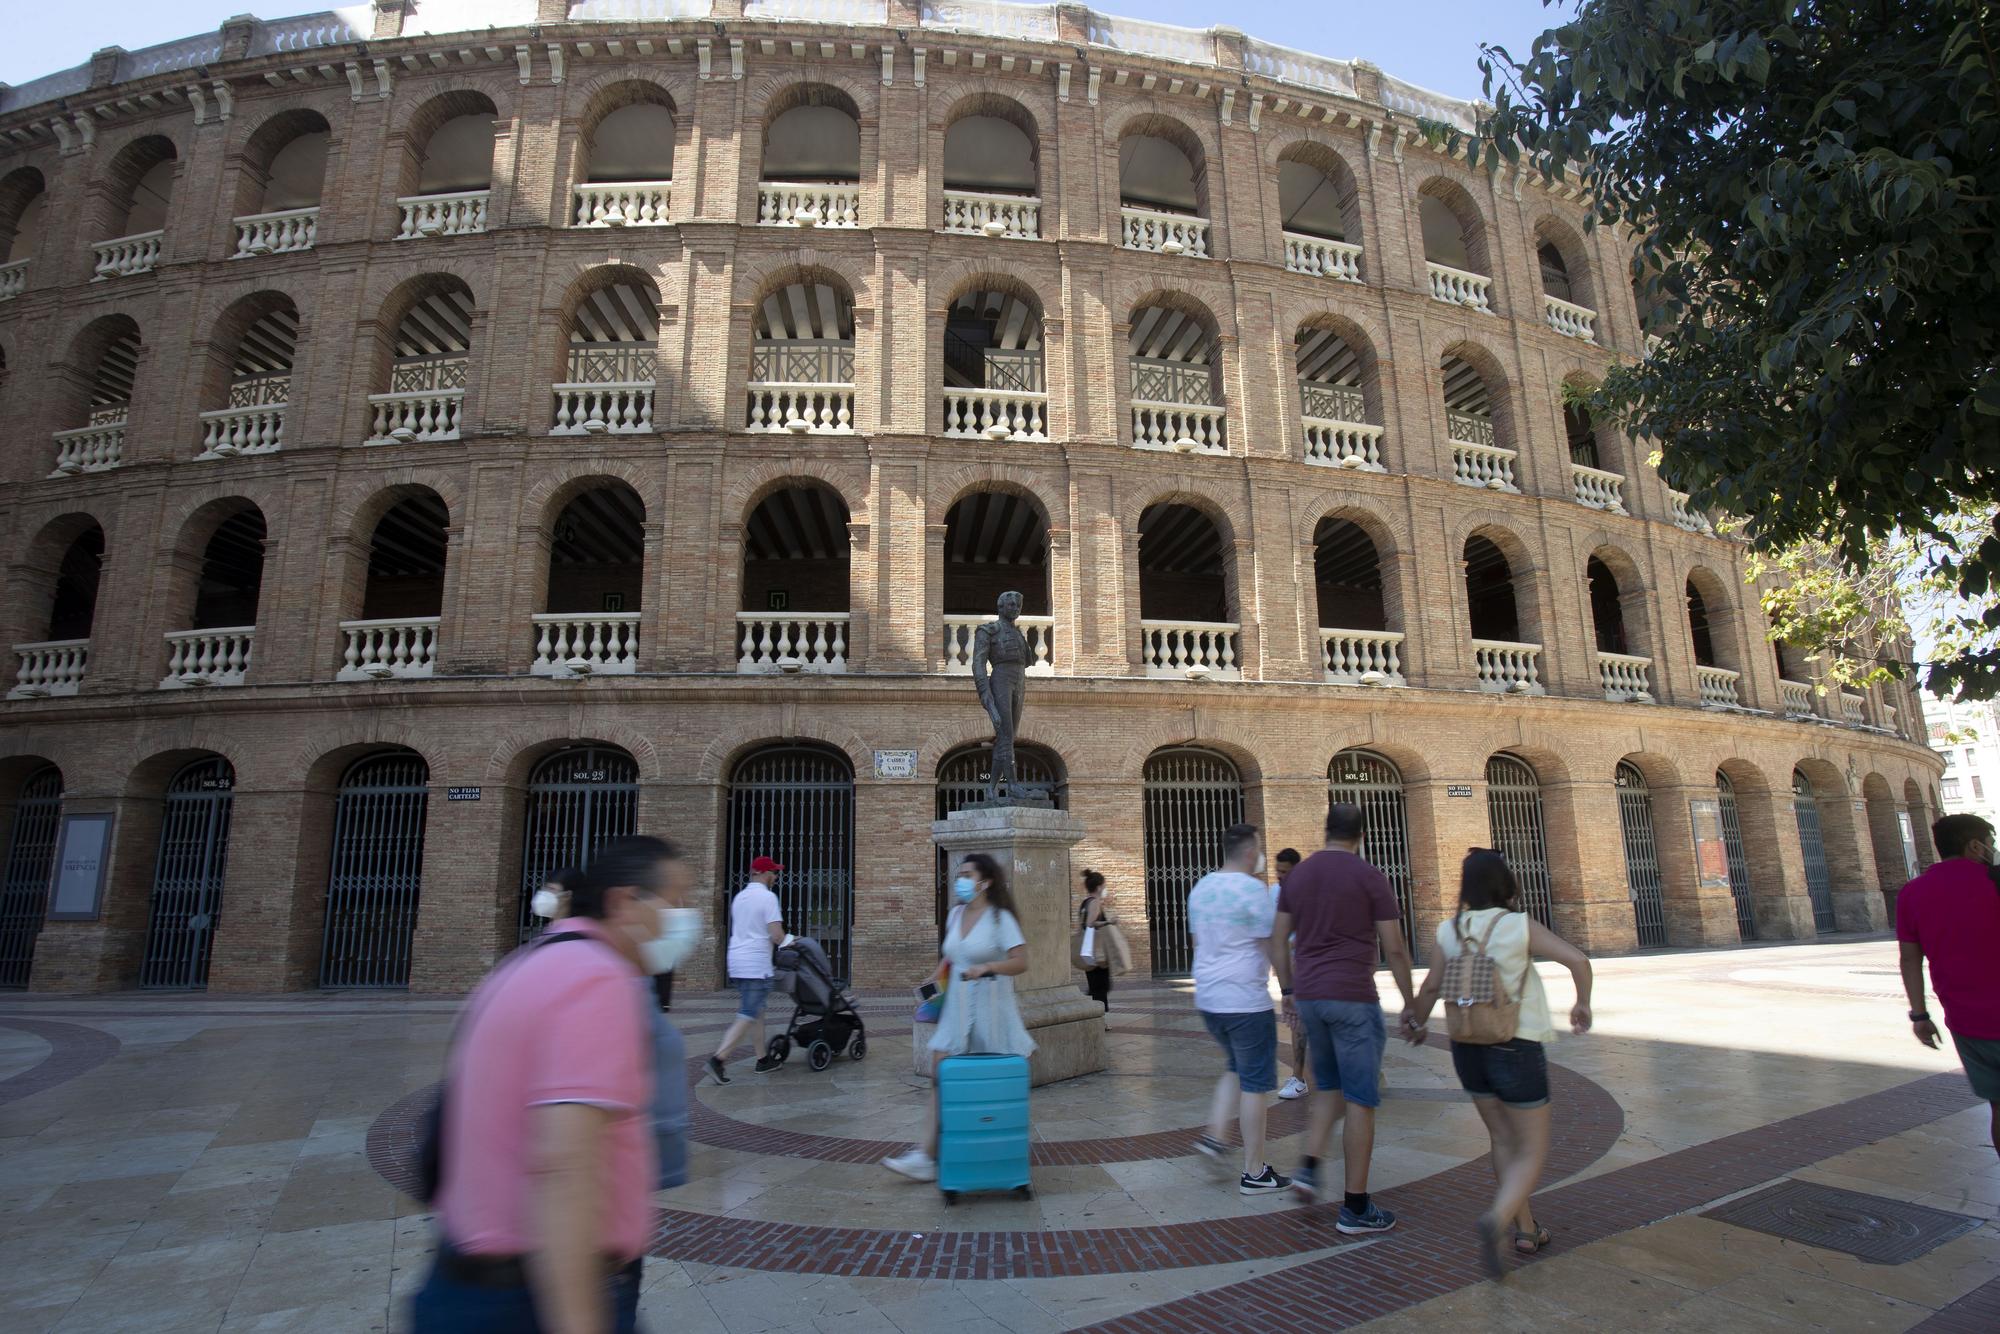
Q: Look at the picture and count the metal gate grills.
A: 12